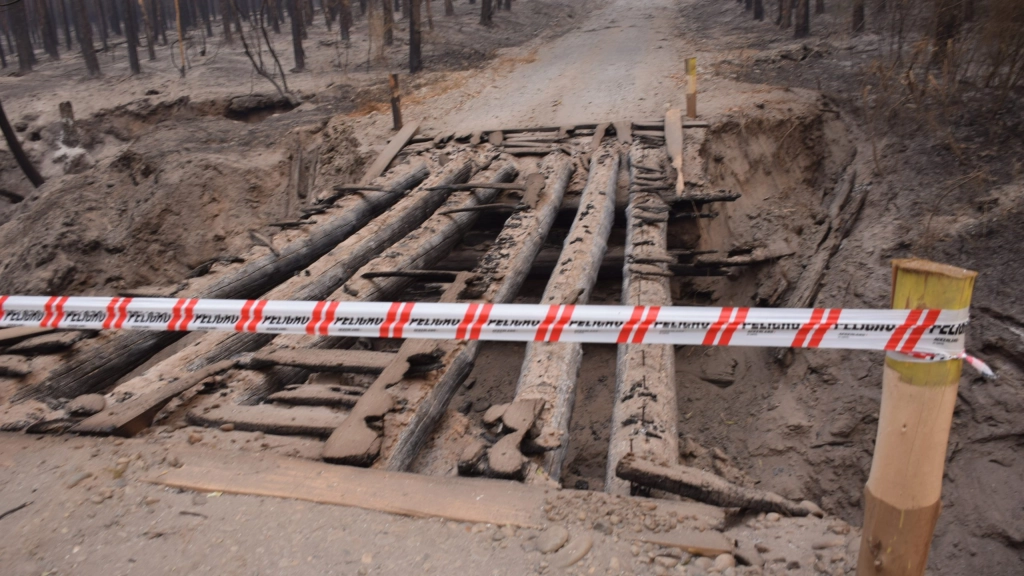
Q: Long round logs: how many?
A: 6